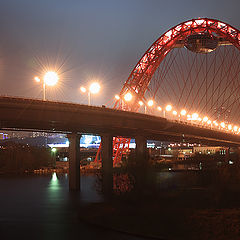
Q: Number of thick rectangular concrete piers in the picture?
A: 3